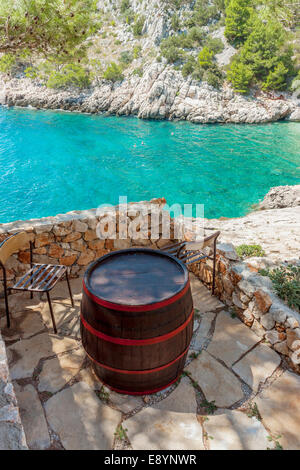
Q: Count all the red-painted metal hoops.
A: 4